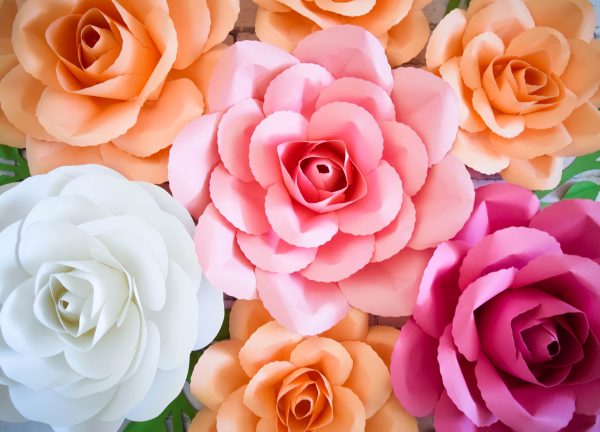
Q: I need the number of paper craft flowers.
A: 7